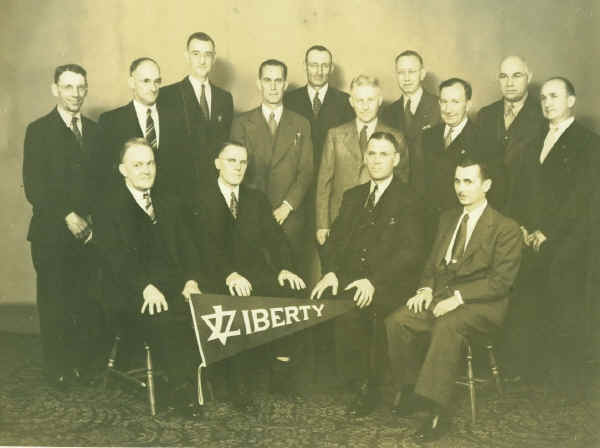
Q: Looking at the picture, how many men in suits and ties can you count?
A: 14